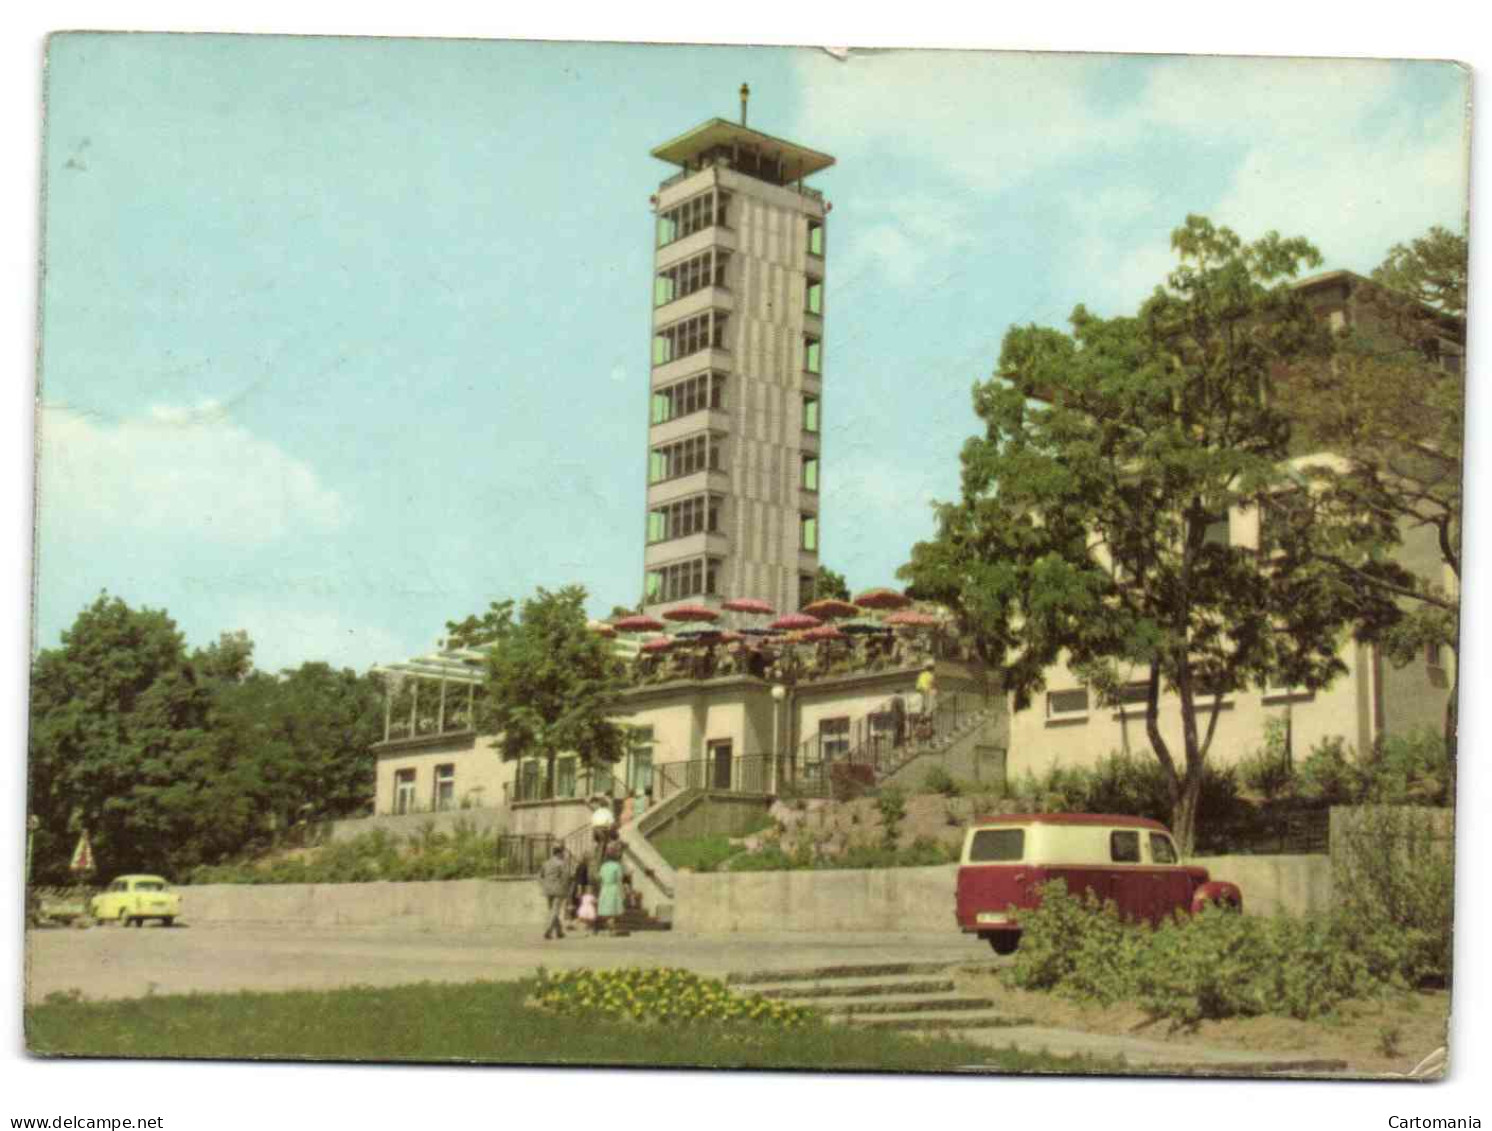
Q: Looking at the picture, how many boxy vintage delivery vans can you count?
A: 1